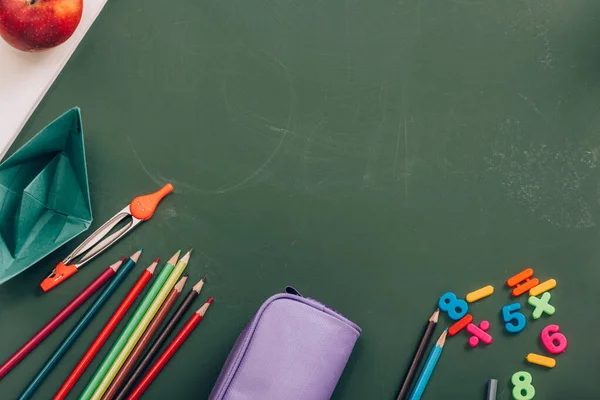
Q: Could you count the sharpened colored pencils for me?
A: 10